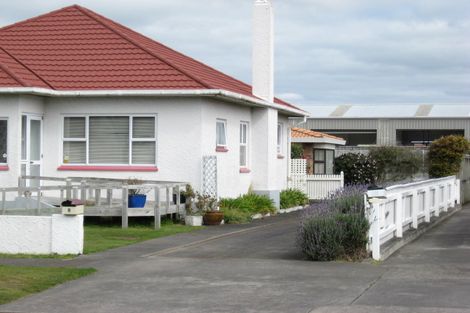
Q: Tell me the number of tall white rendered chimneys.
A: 1